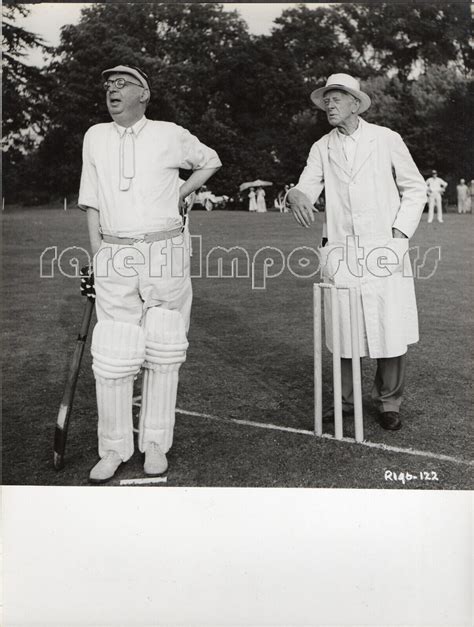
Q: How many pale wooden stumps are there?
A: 3